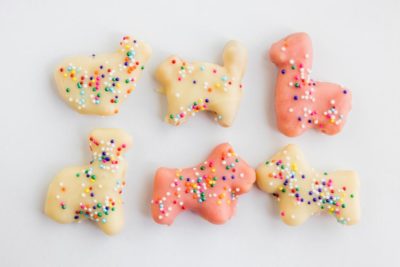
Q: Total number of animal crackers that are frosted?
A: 6